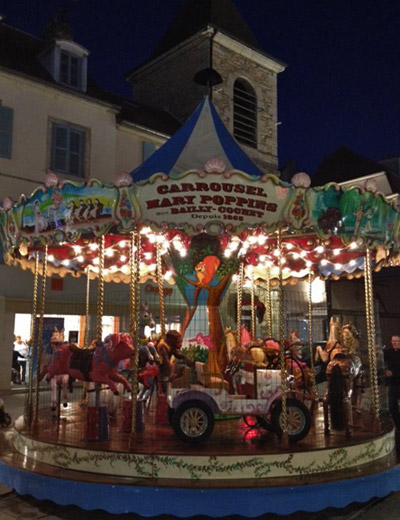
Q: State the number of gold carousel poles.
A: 14